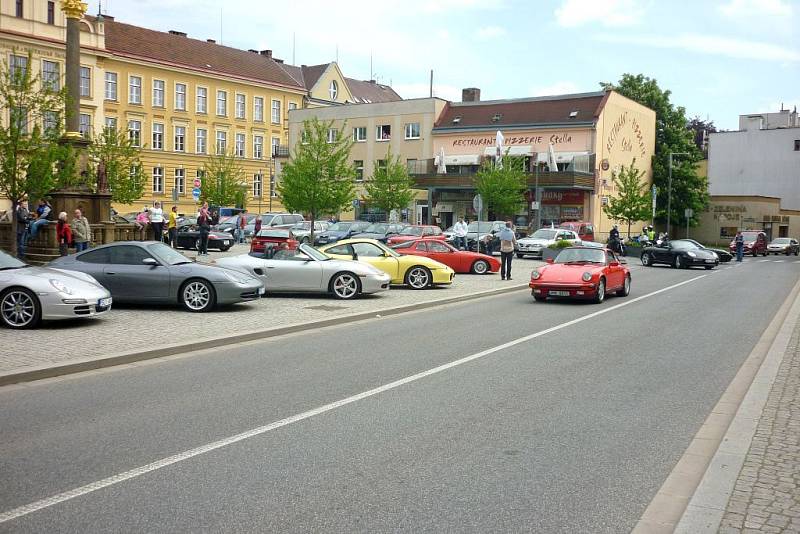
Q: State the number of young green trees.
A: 7